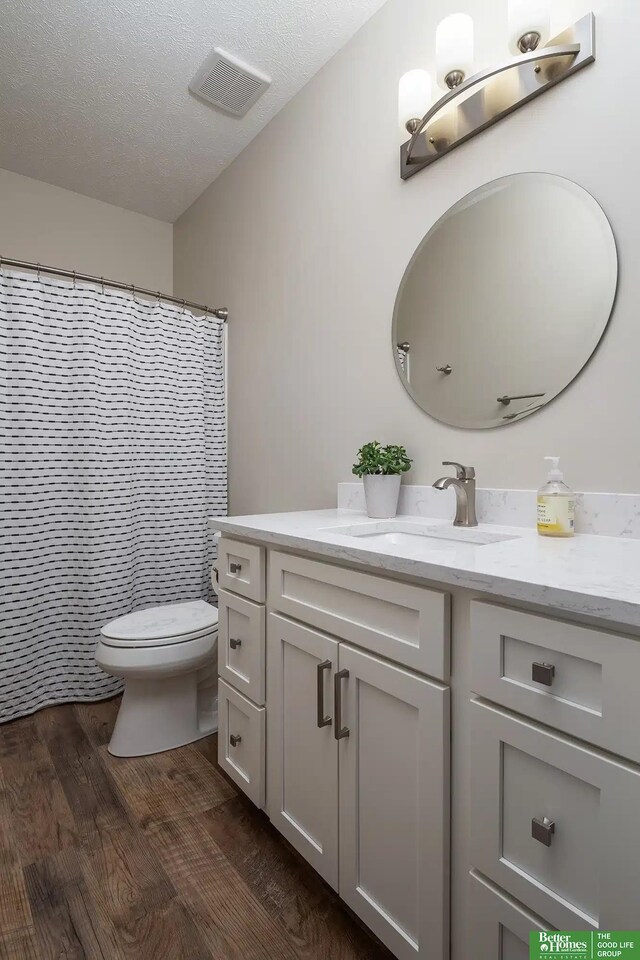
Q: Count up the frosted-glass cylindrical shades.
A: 3